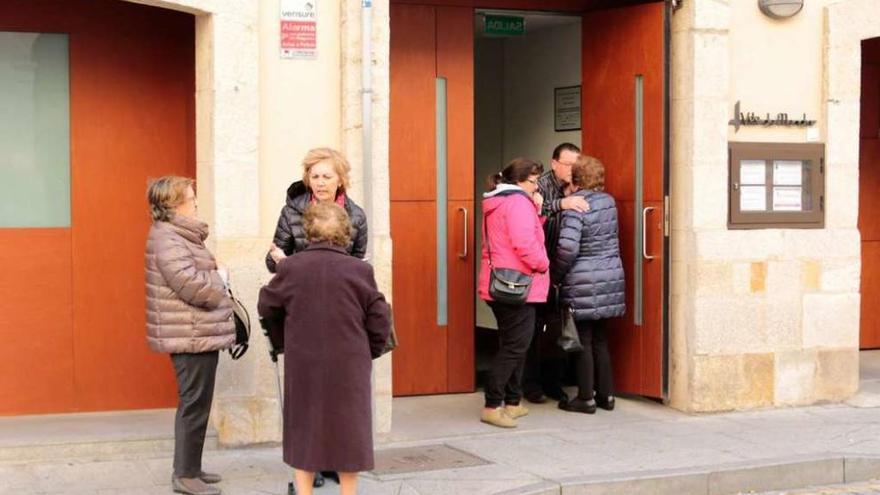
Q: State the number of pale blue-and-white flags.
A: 0